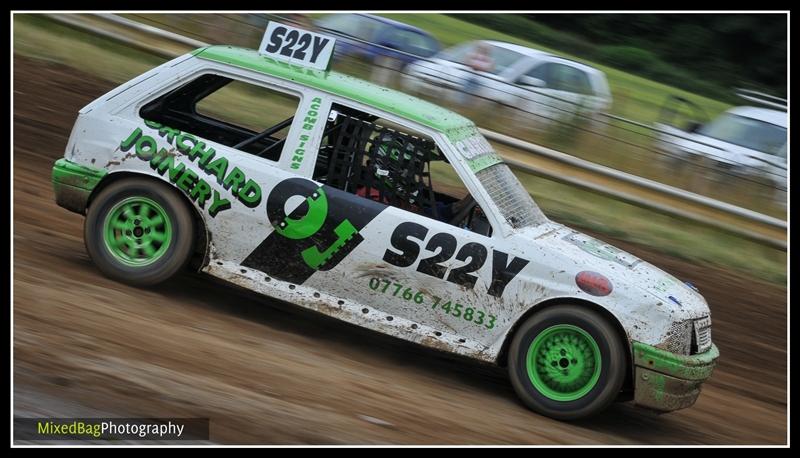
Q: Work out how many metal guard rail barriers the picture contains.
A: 1